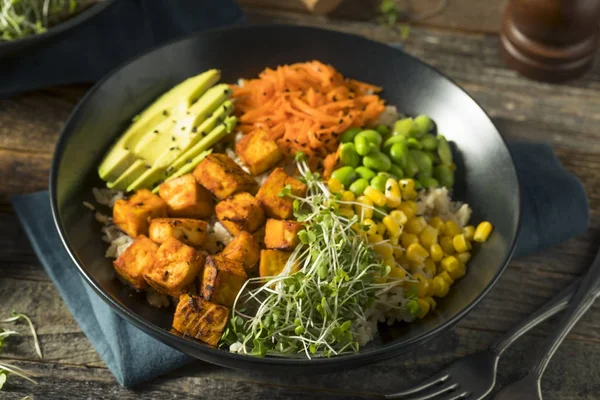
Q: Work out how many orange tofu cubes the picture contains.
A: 14